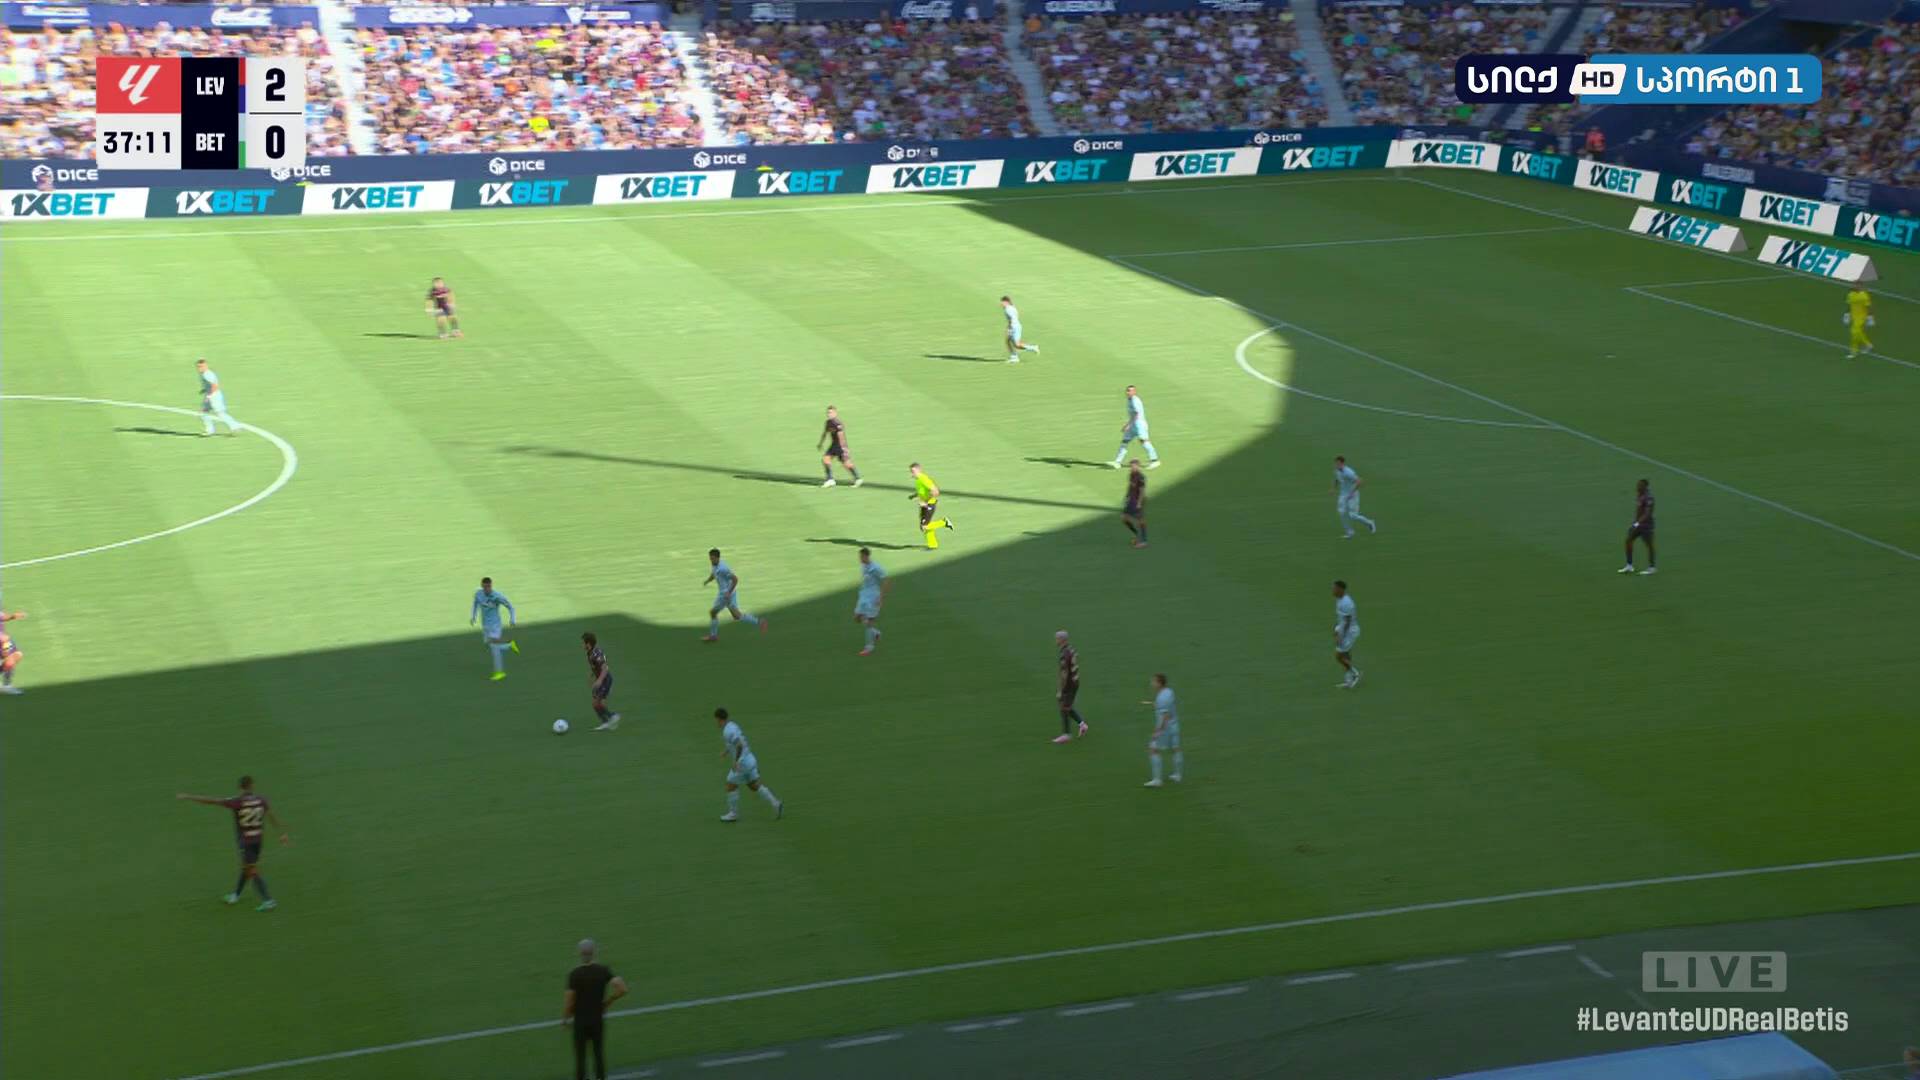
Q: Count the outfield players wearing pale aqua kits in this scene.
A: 10